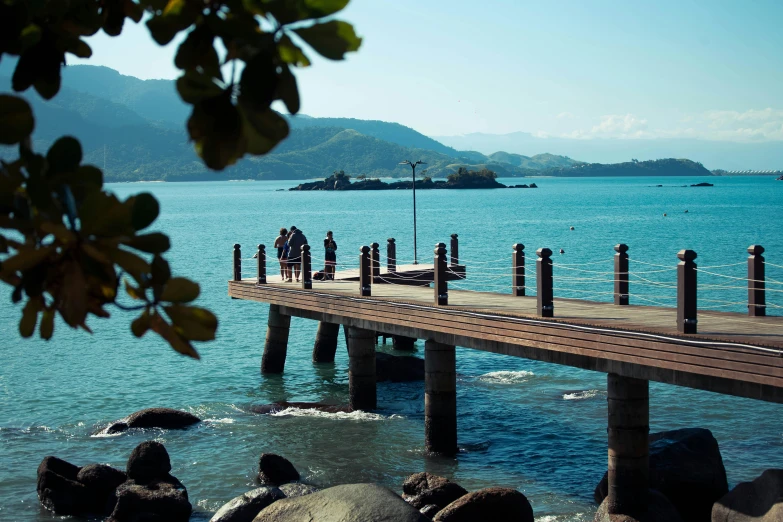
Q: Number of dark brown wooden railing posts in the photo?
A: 13